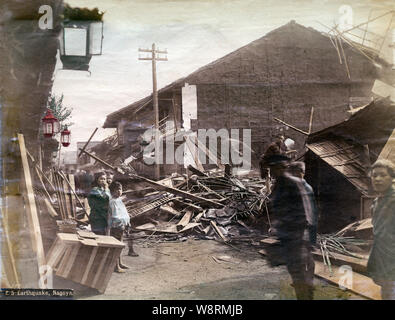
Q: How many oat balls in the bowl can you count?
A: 0